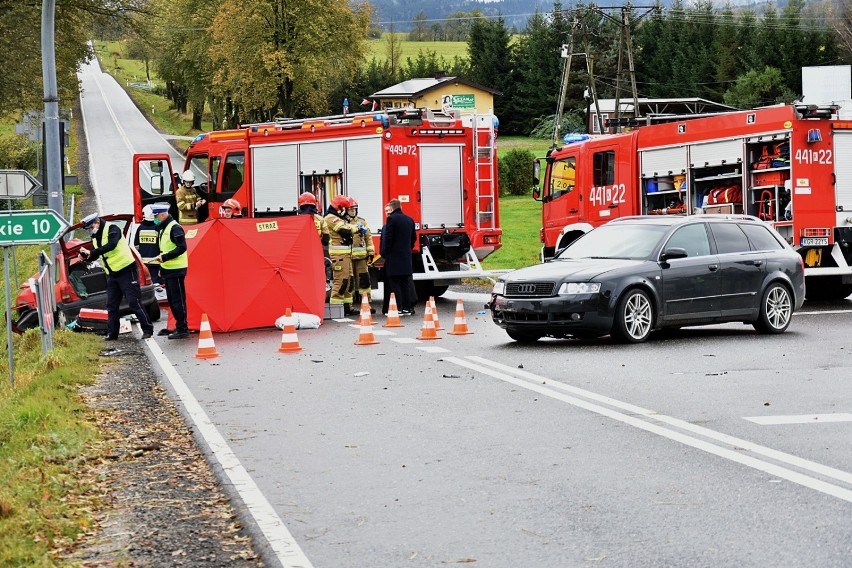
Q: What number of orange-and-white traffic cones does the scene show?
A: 8